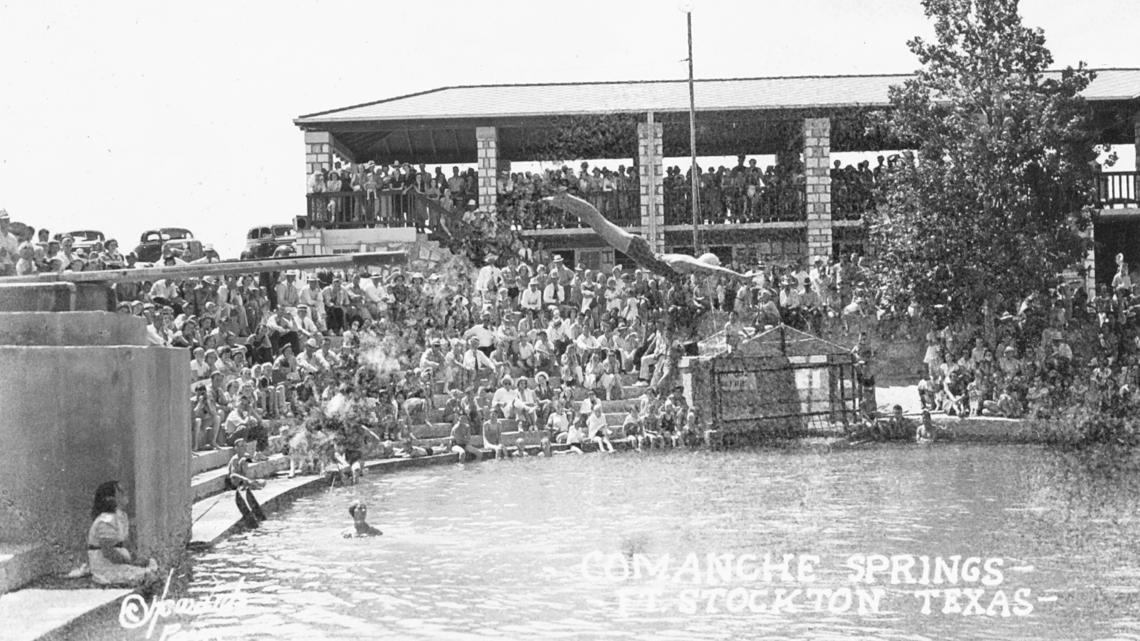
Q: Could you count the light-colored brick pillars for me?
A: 4